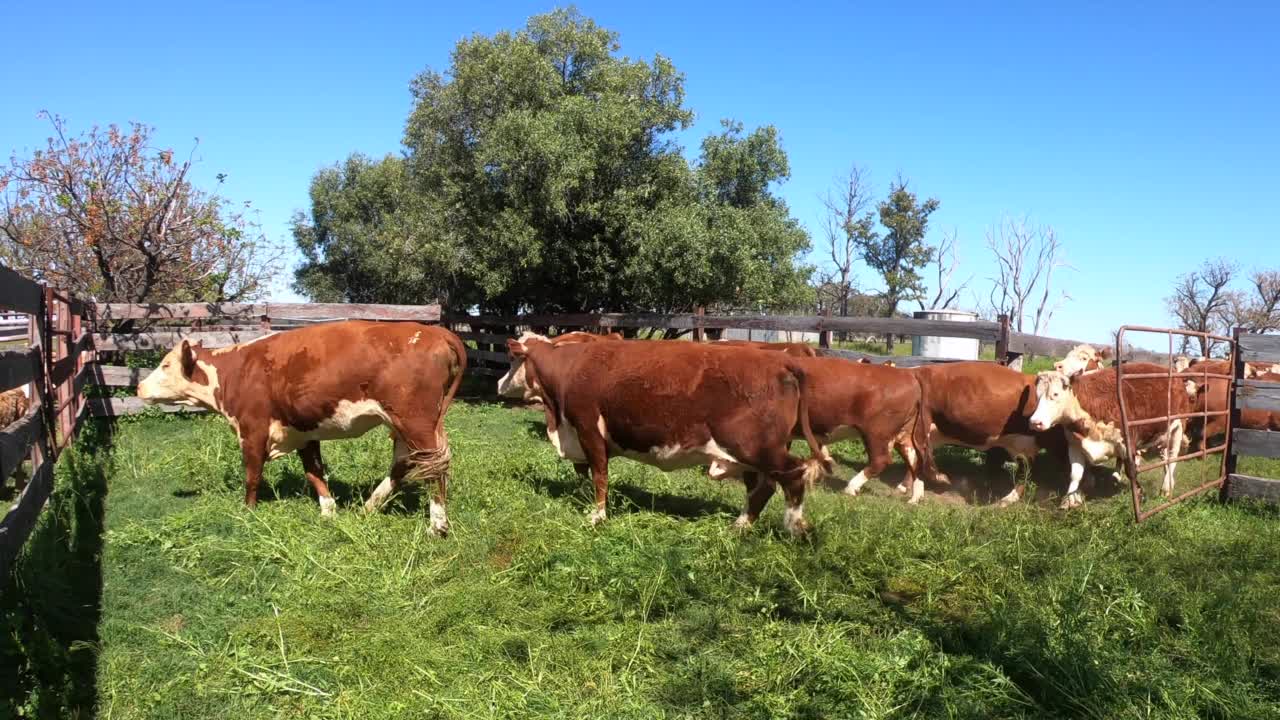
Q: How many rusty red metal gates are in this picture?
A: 2